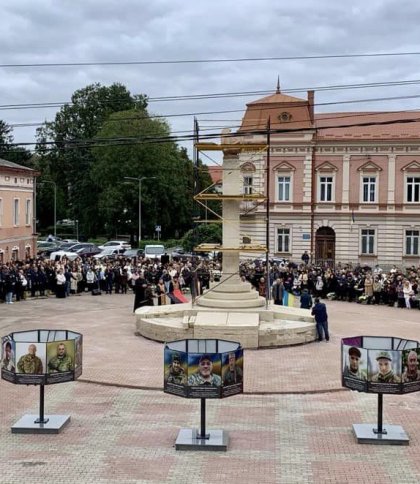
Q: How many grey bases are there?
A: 3